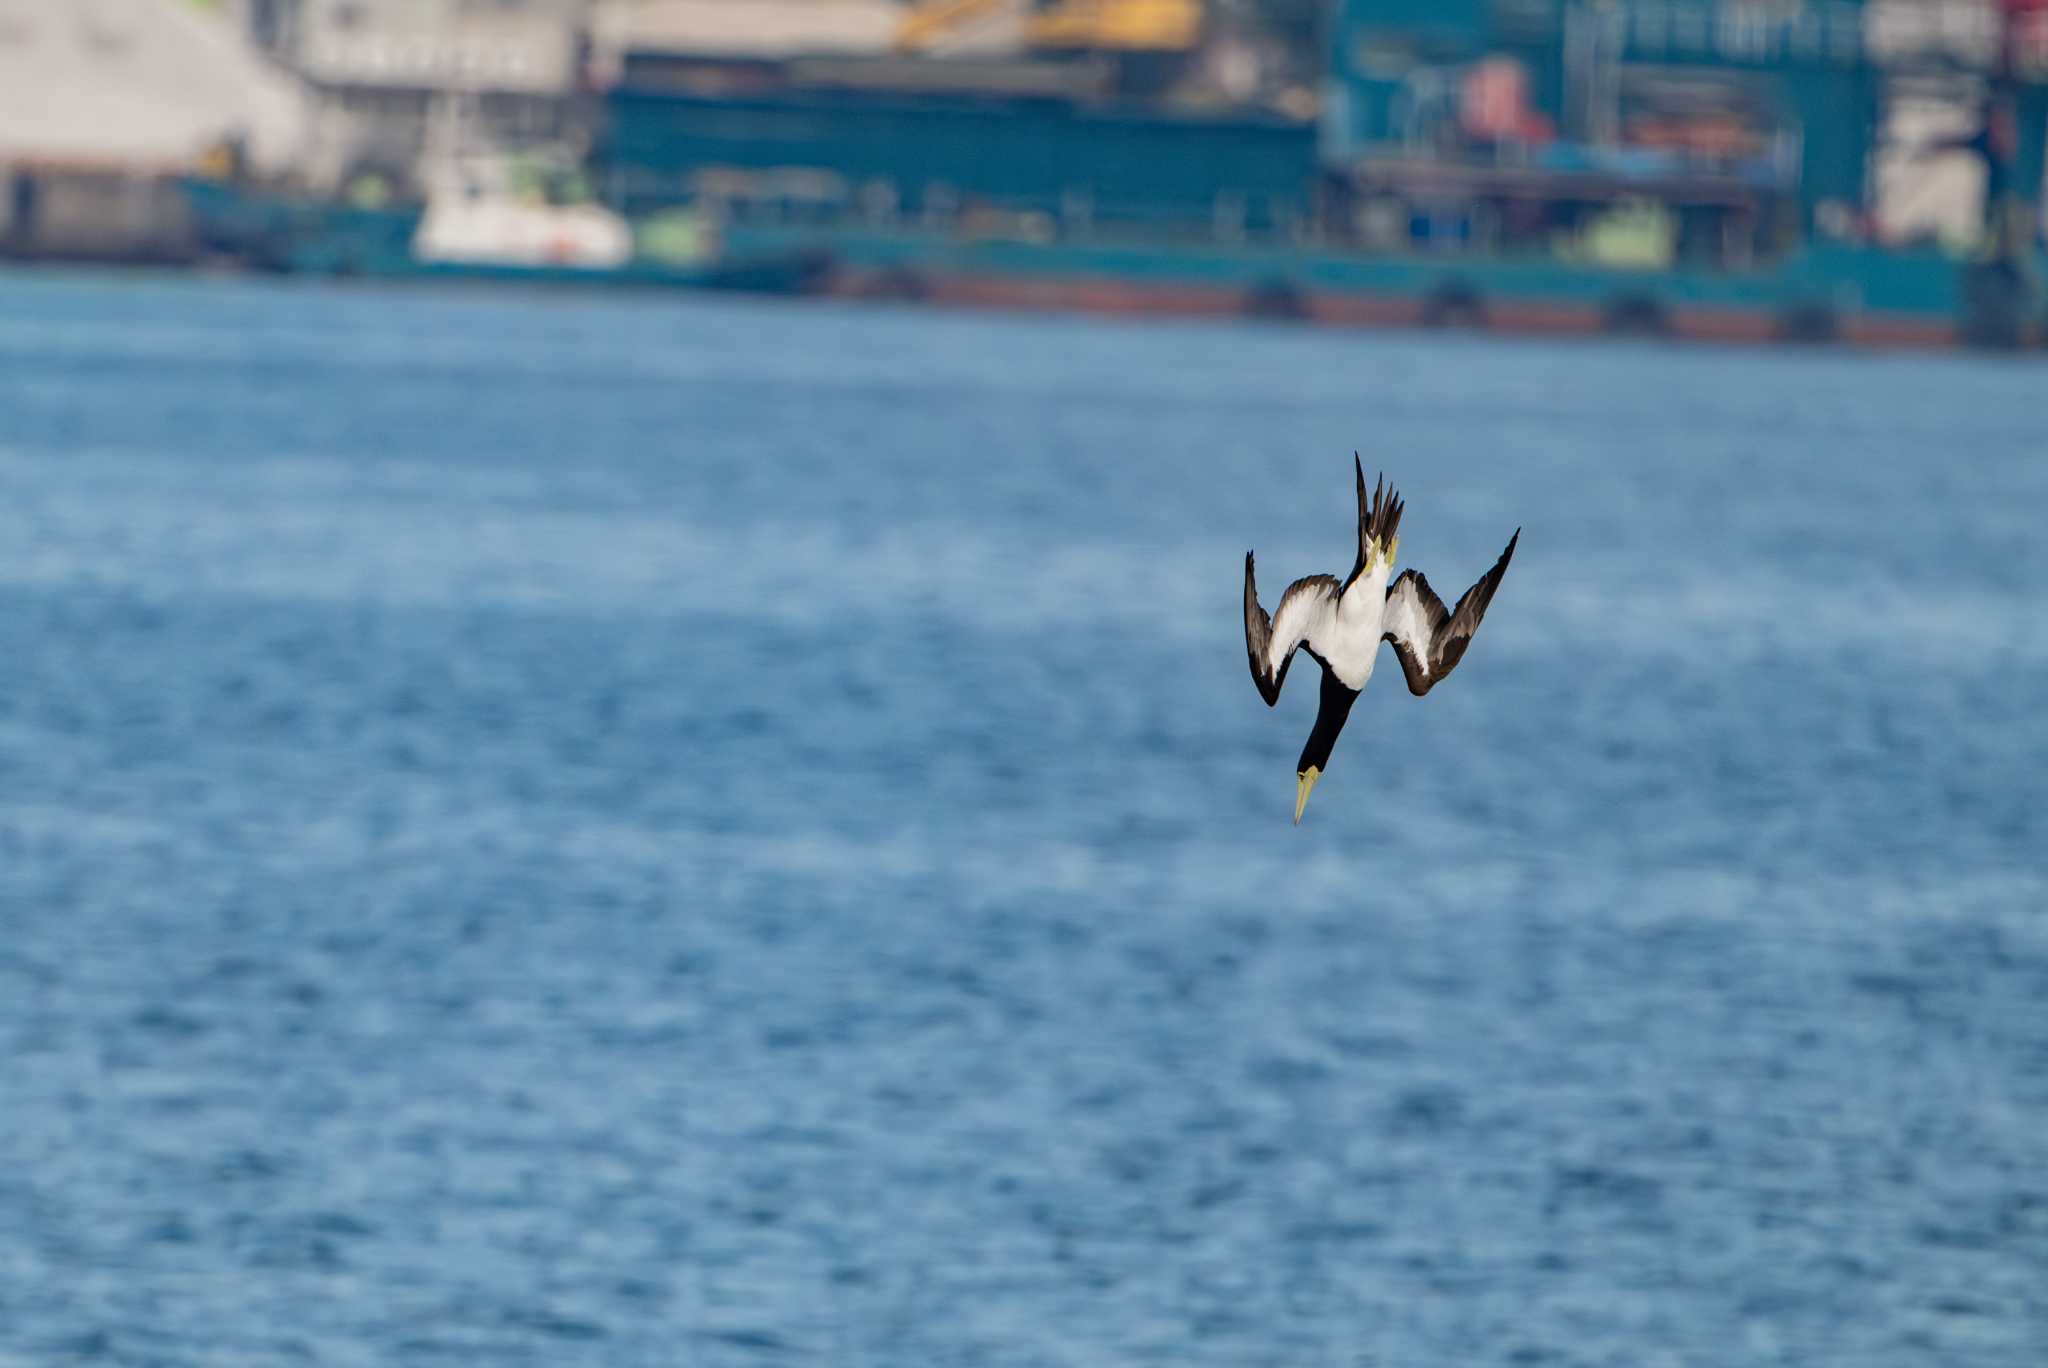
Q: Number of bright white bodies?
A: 1